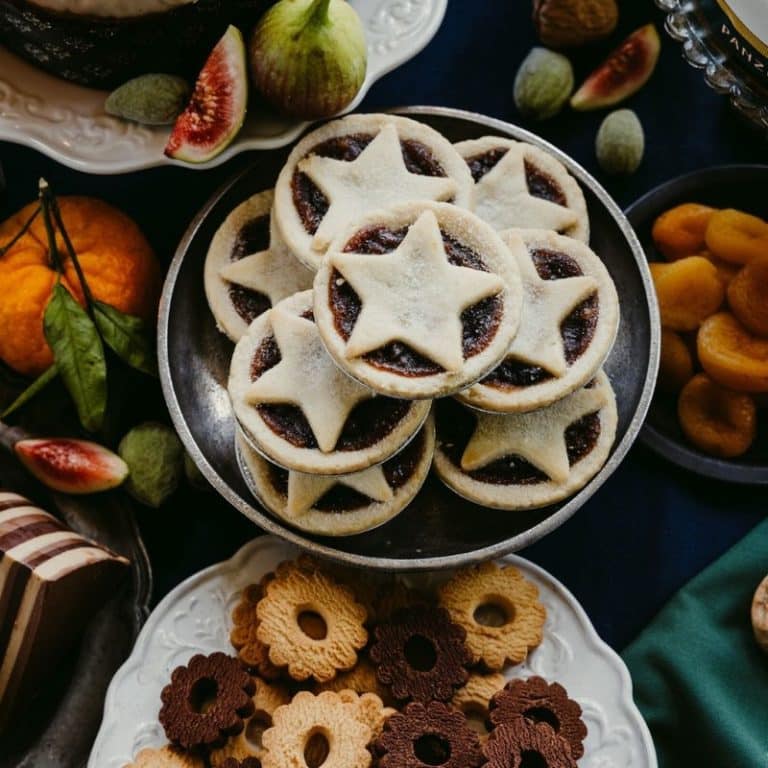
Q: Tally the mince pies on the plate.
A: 8